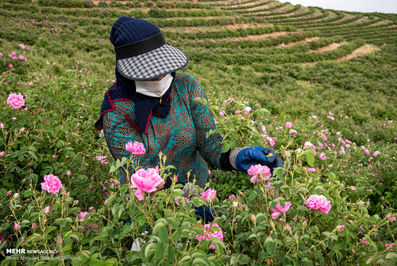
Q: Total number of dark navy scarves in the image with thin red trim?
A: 1